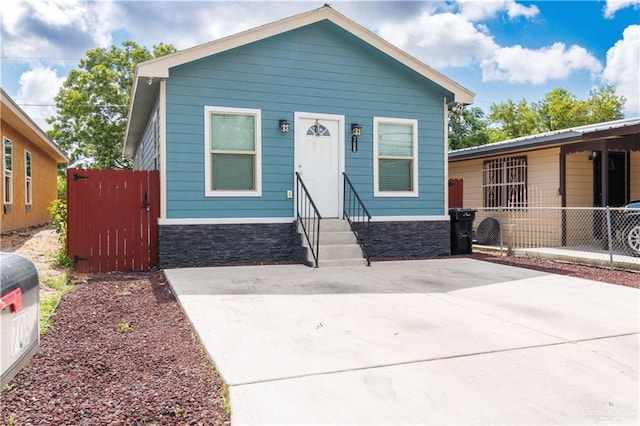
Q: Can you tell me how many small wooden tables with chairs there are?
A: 0